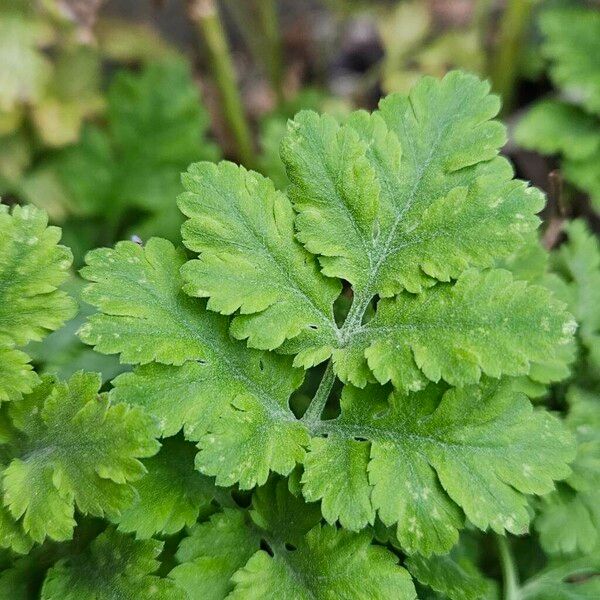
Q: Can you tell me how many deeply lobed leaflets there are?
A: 5